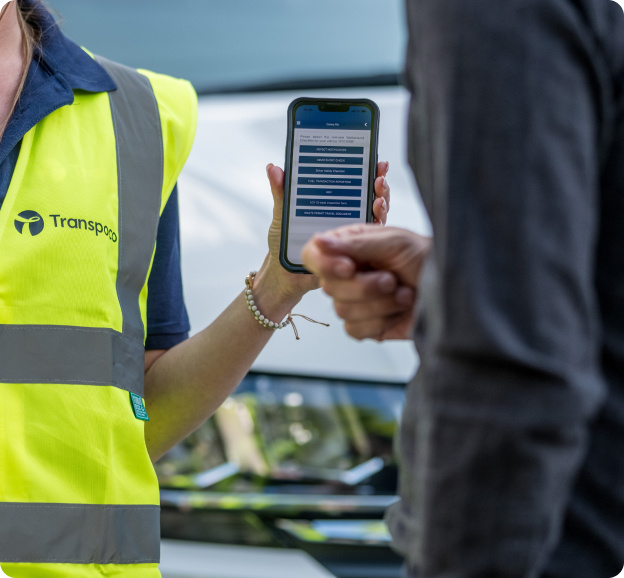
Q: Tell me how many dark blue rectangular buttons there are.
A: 7